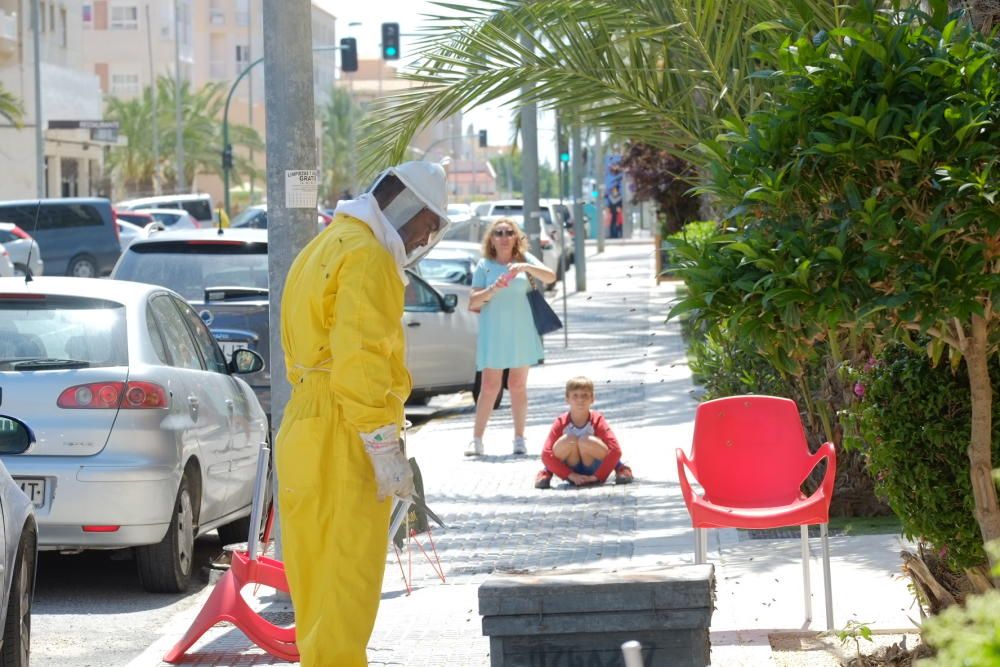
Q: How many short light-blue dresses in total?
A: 1